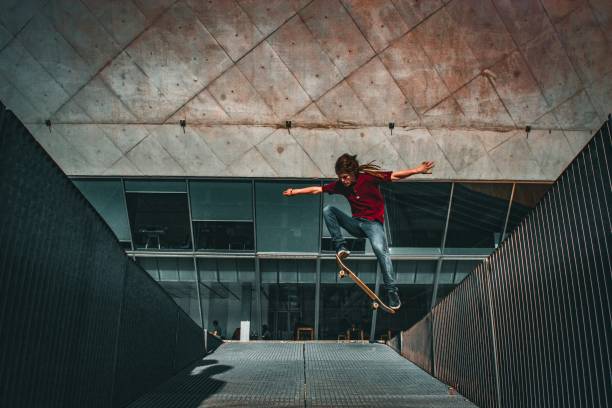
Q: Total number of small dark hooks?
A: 5